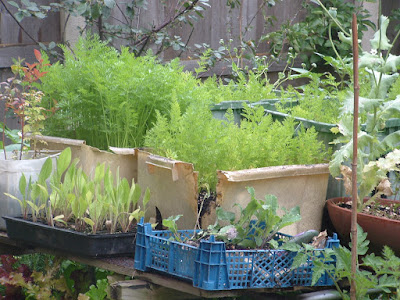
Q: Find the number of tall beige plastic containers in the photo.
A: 2